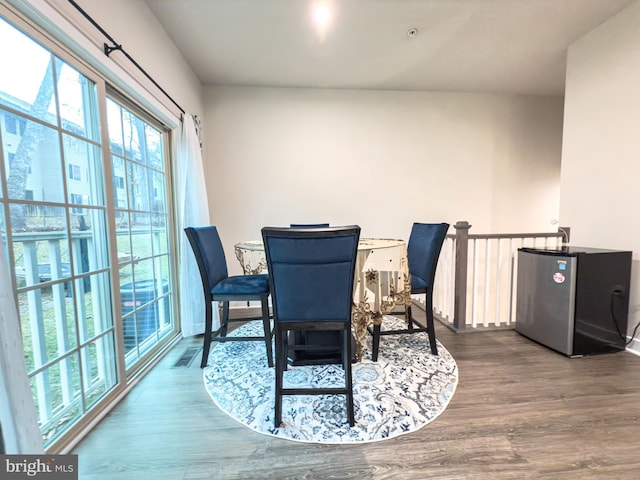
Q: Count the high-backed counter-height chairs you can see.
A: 4